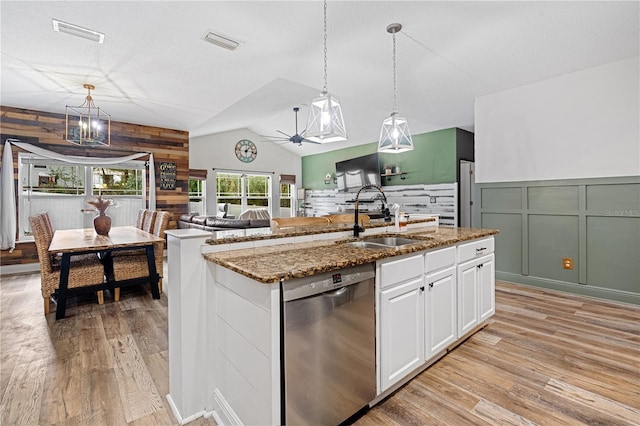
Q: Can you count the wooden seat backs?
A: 2